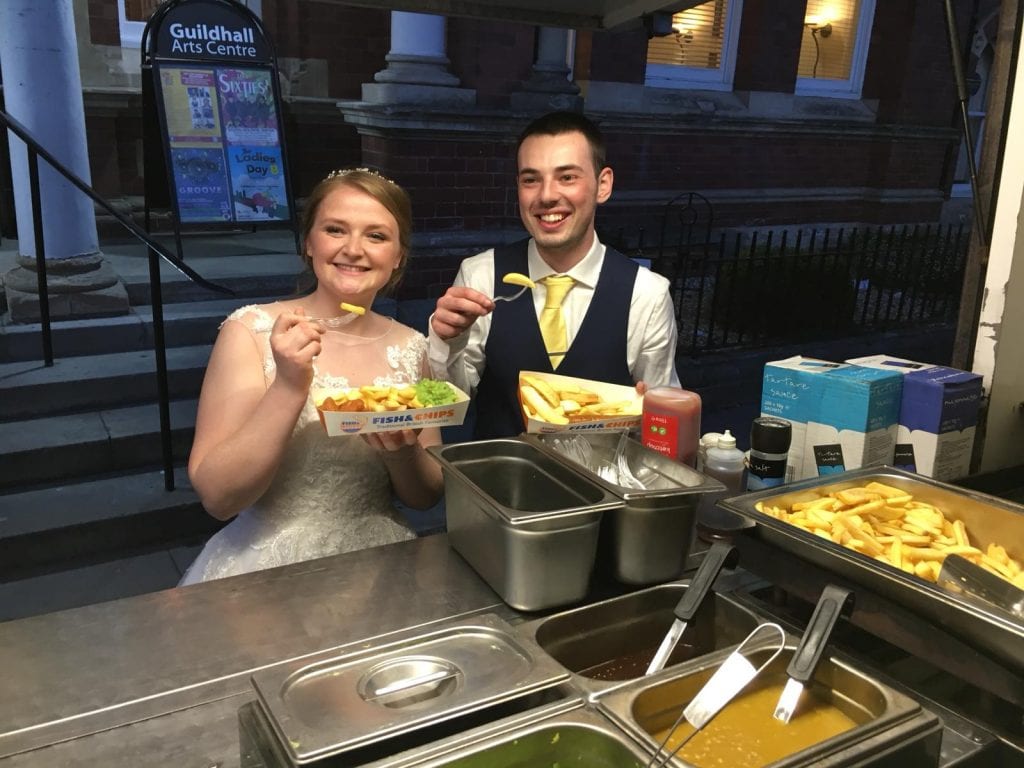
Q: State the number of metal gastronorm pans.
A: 7